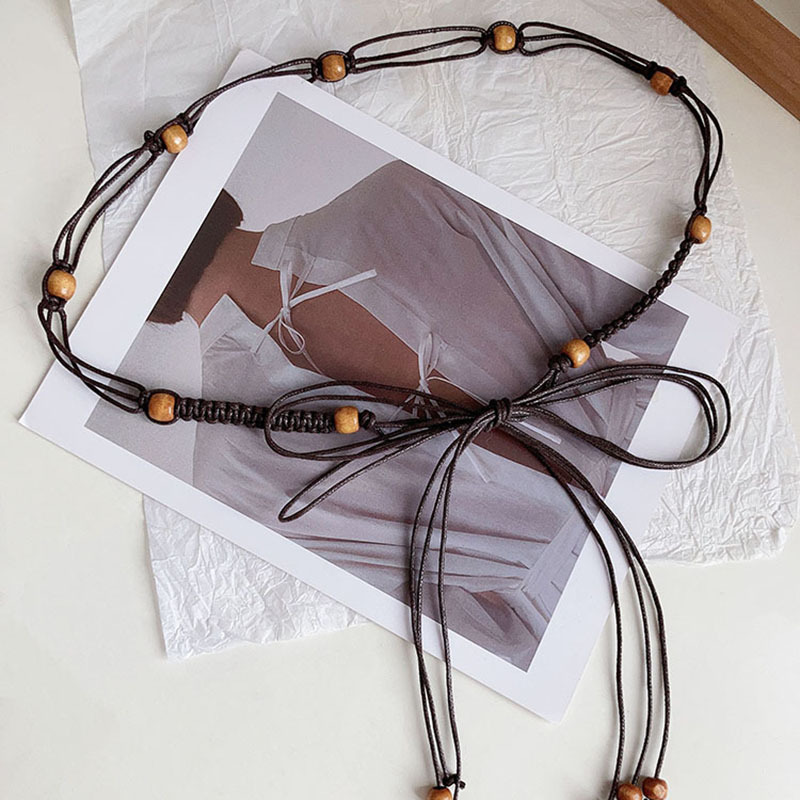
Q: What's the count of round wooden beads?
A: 12